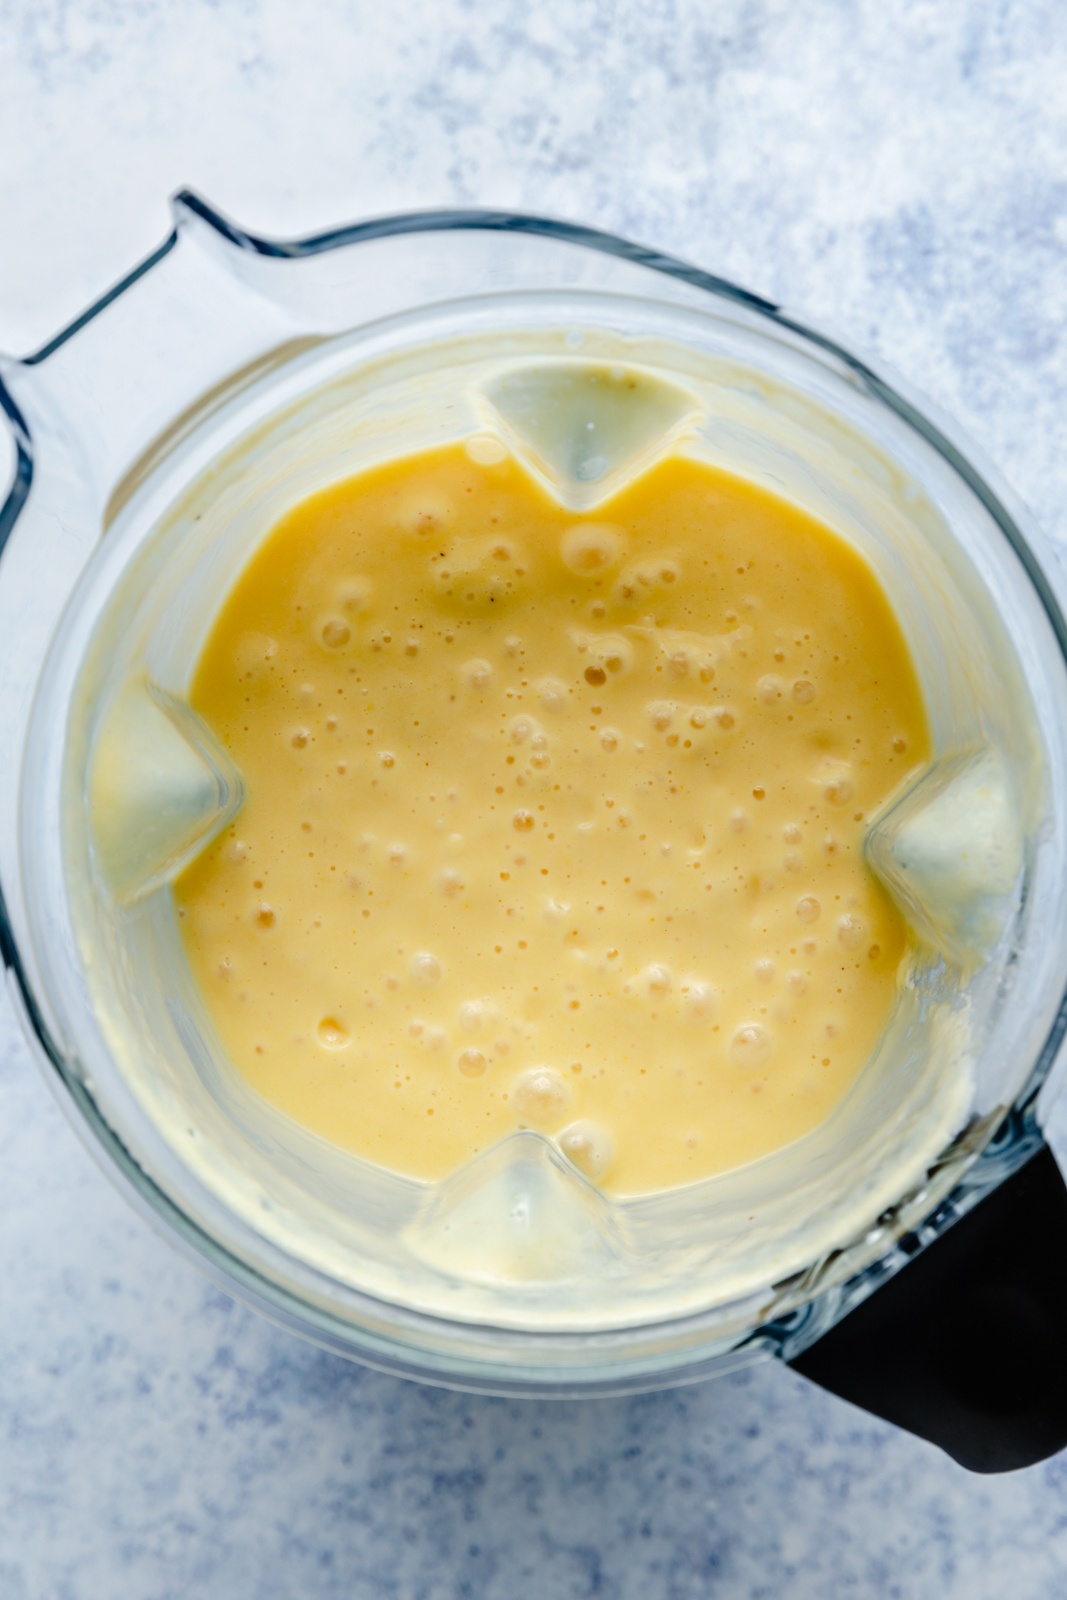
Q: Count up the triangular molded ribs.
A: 4